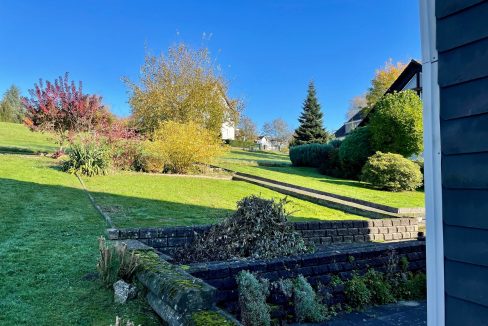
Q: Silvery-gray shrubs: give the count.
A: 2